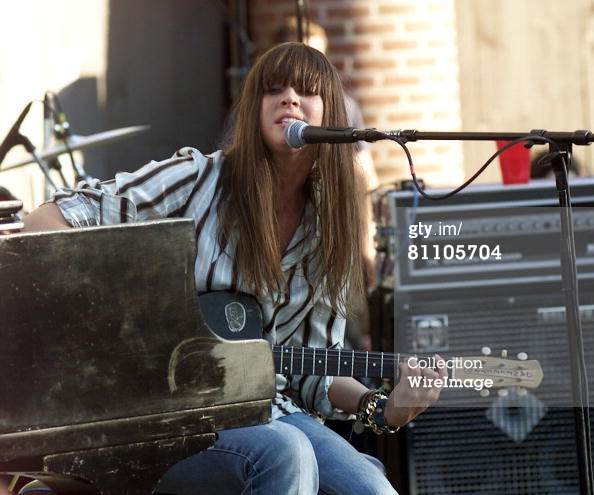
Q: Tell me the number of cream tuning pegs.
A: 6